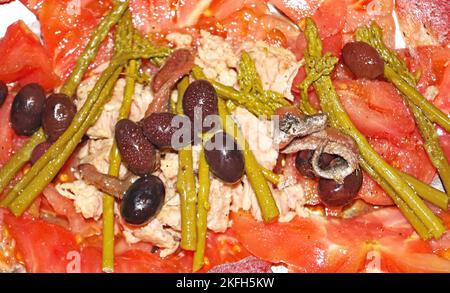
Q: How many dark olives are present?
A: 12